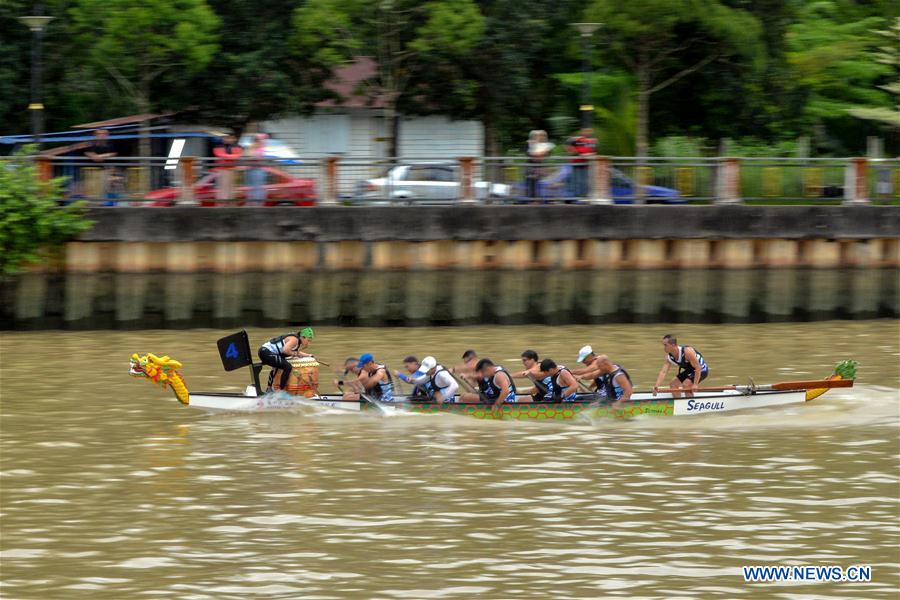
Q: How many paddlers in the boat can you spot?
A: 10